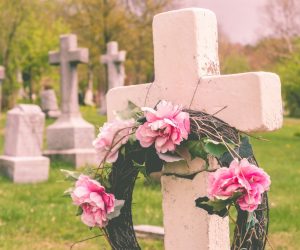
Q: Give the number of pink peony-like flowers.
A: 4